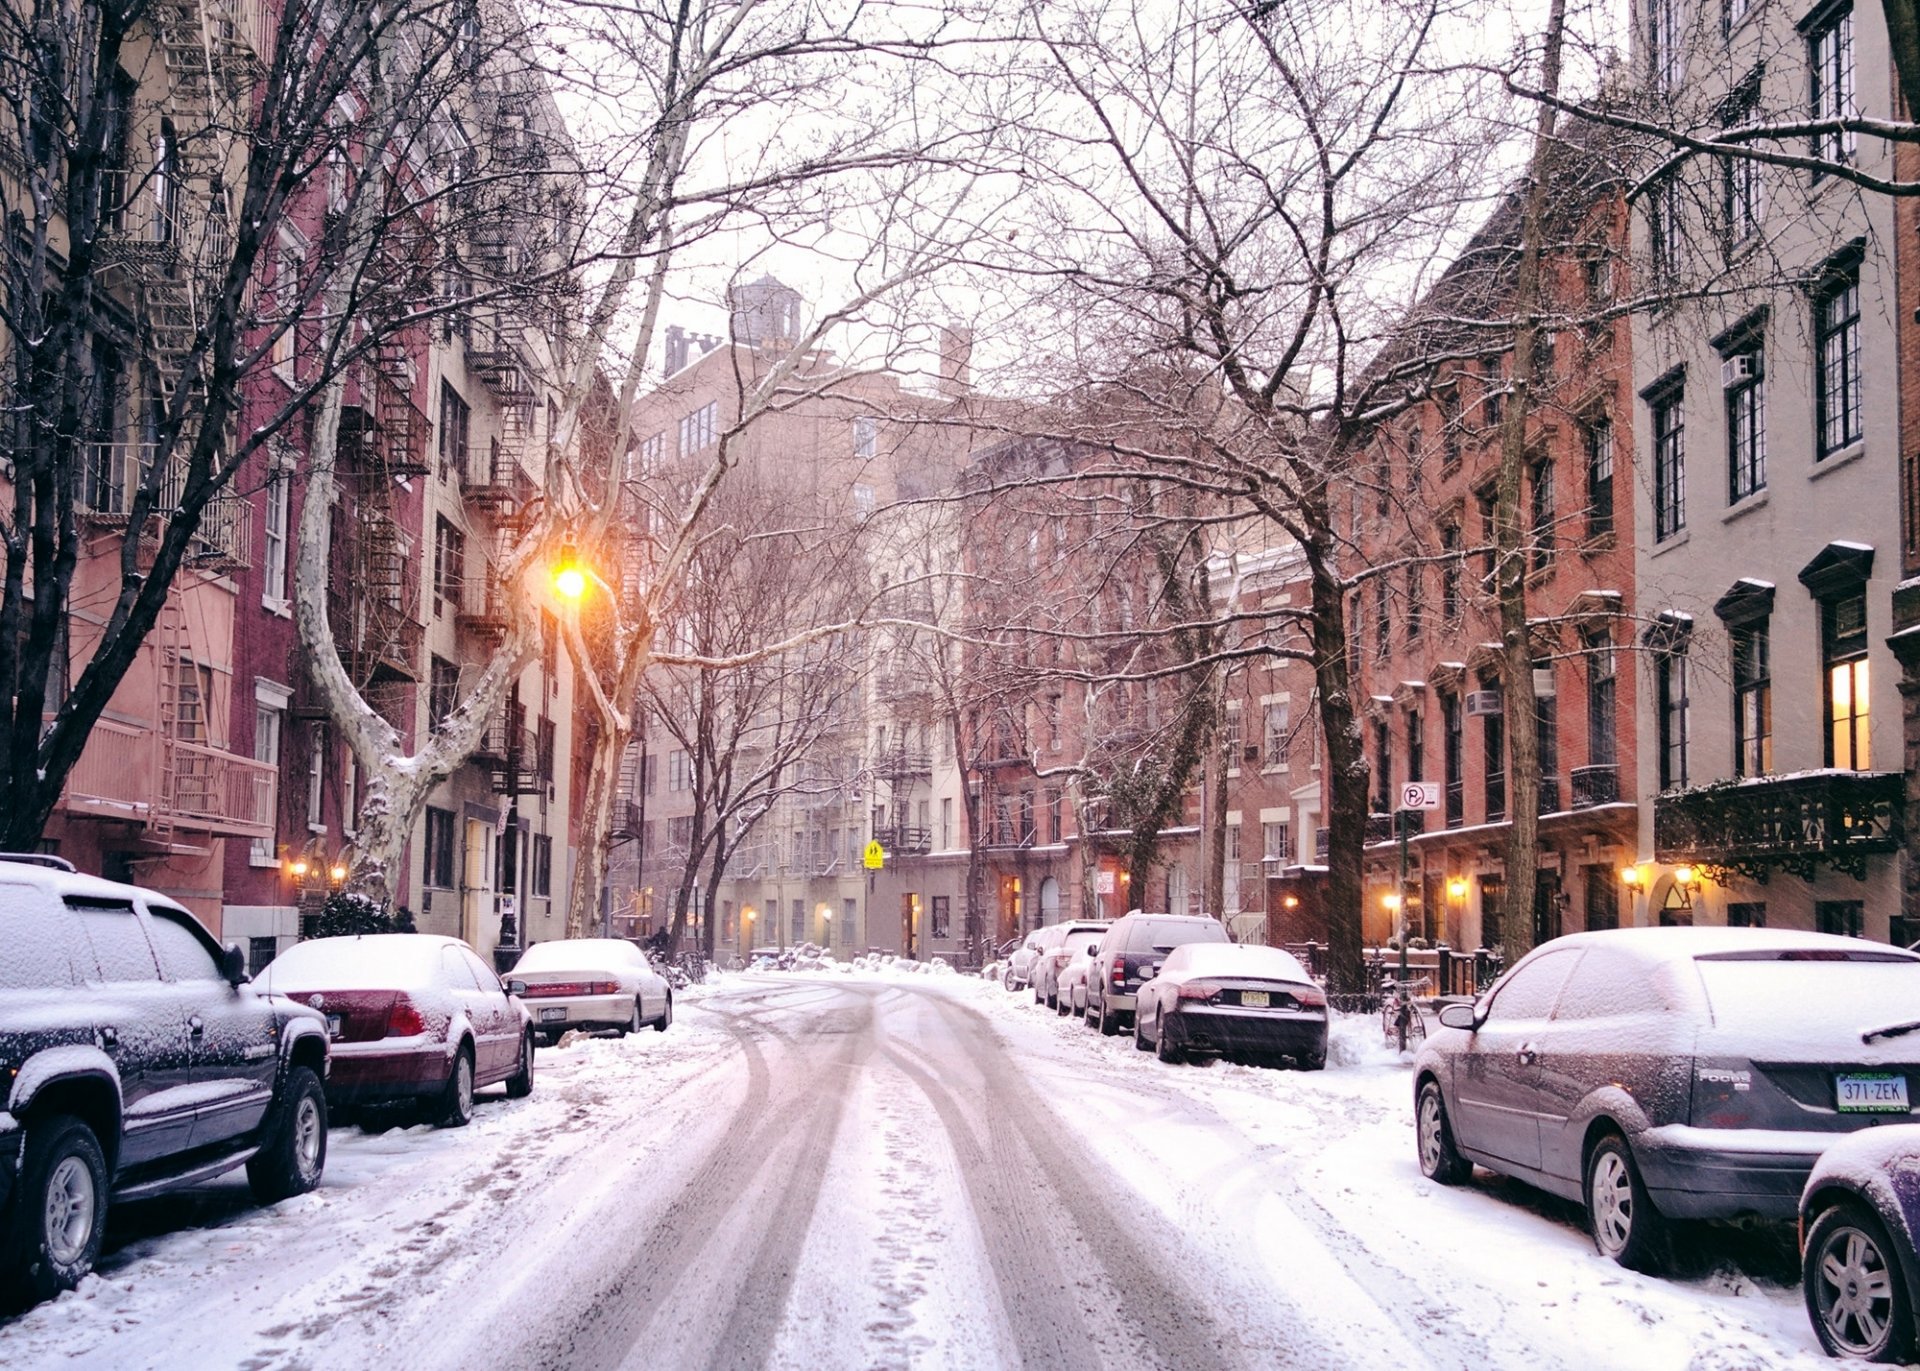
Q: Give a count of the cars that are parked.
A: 10